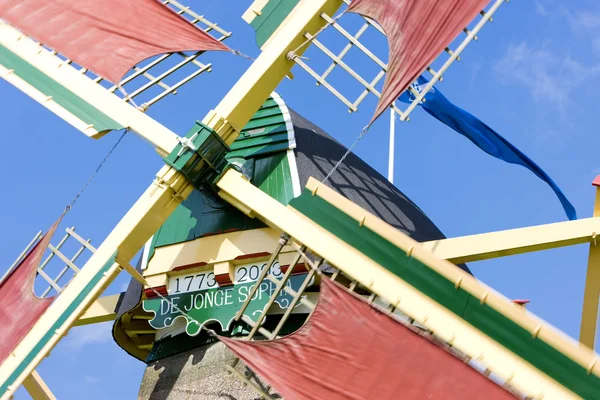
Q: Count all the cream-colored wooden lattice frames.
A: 4